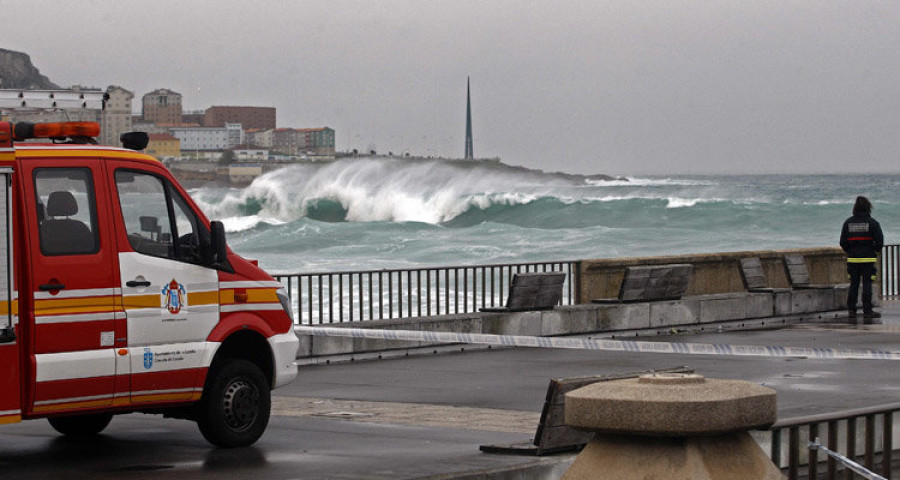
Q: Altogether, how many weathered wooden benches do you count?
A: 5